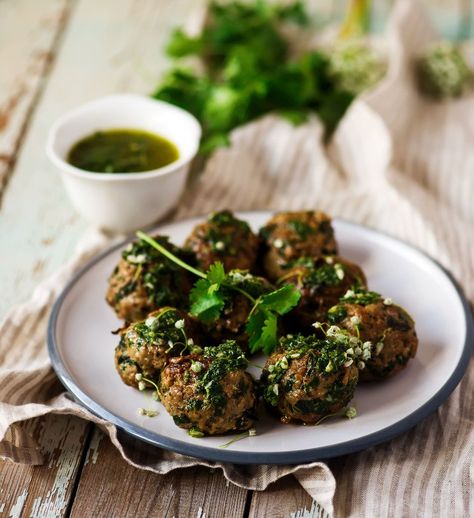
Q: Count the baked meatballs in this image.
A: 9